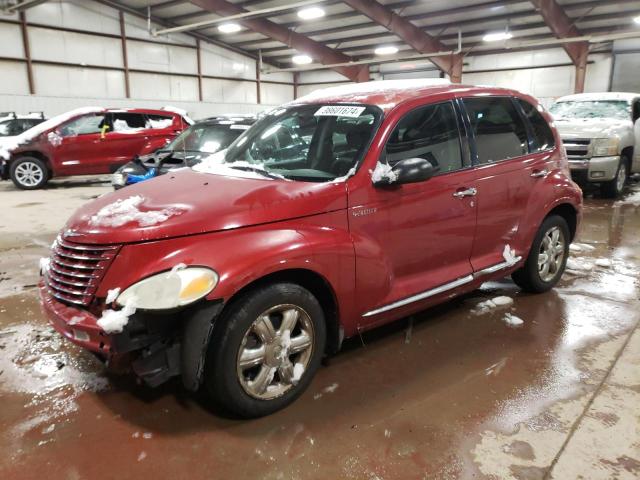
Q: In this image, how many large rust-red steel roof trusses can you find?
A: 3